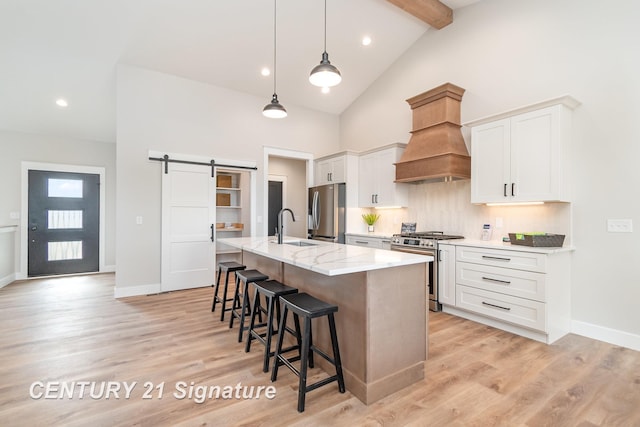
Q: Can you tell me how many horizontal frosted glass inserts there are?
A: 3